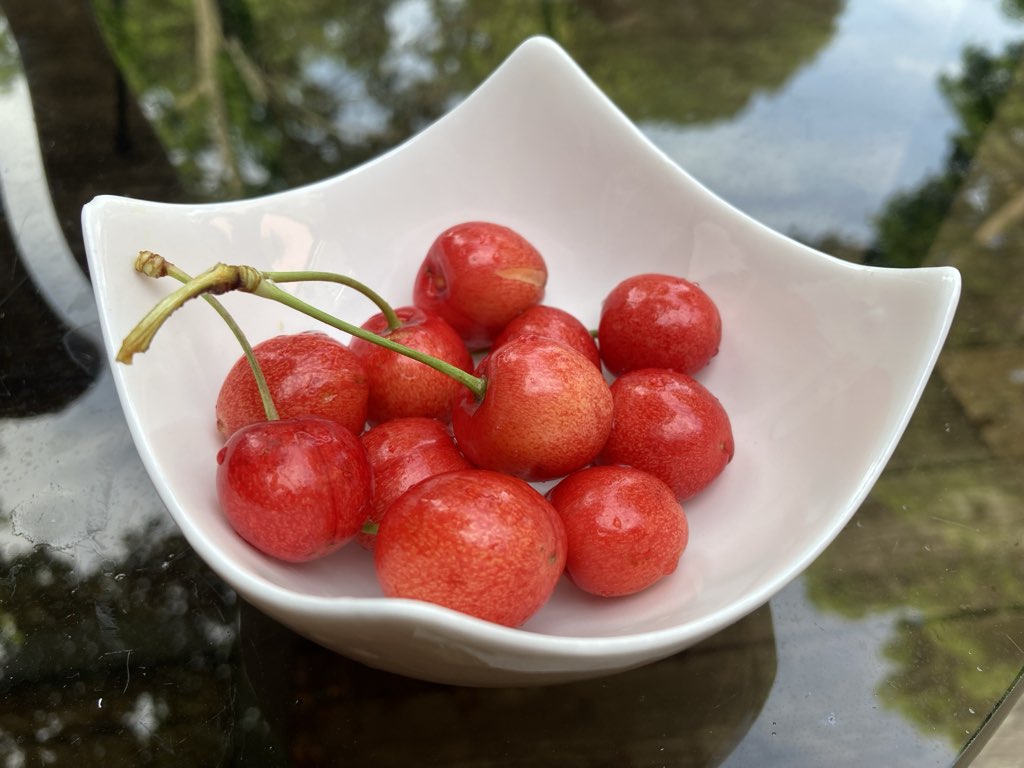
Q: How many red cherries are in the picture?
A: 11